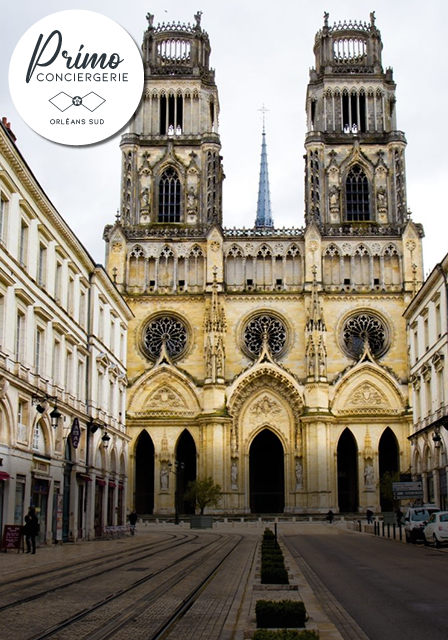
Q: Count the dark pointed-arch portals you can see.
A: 5